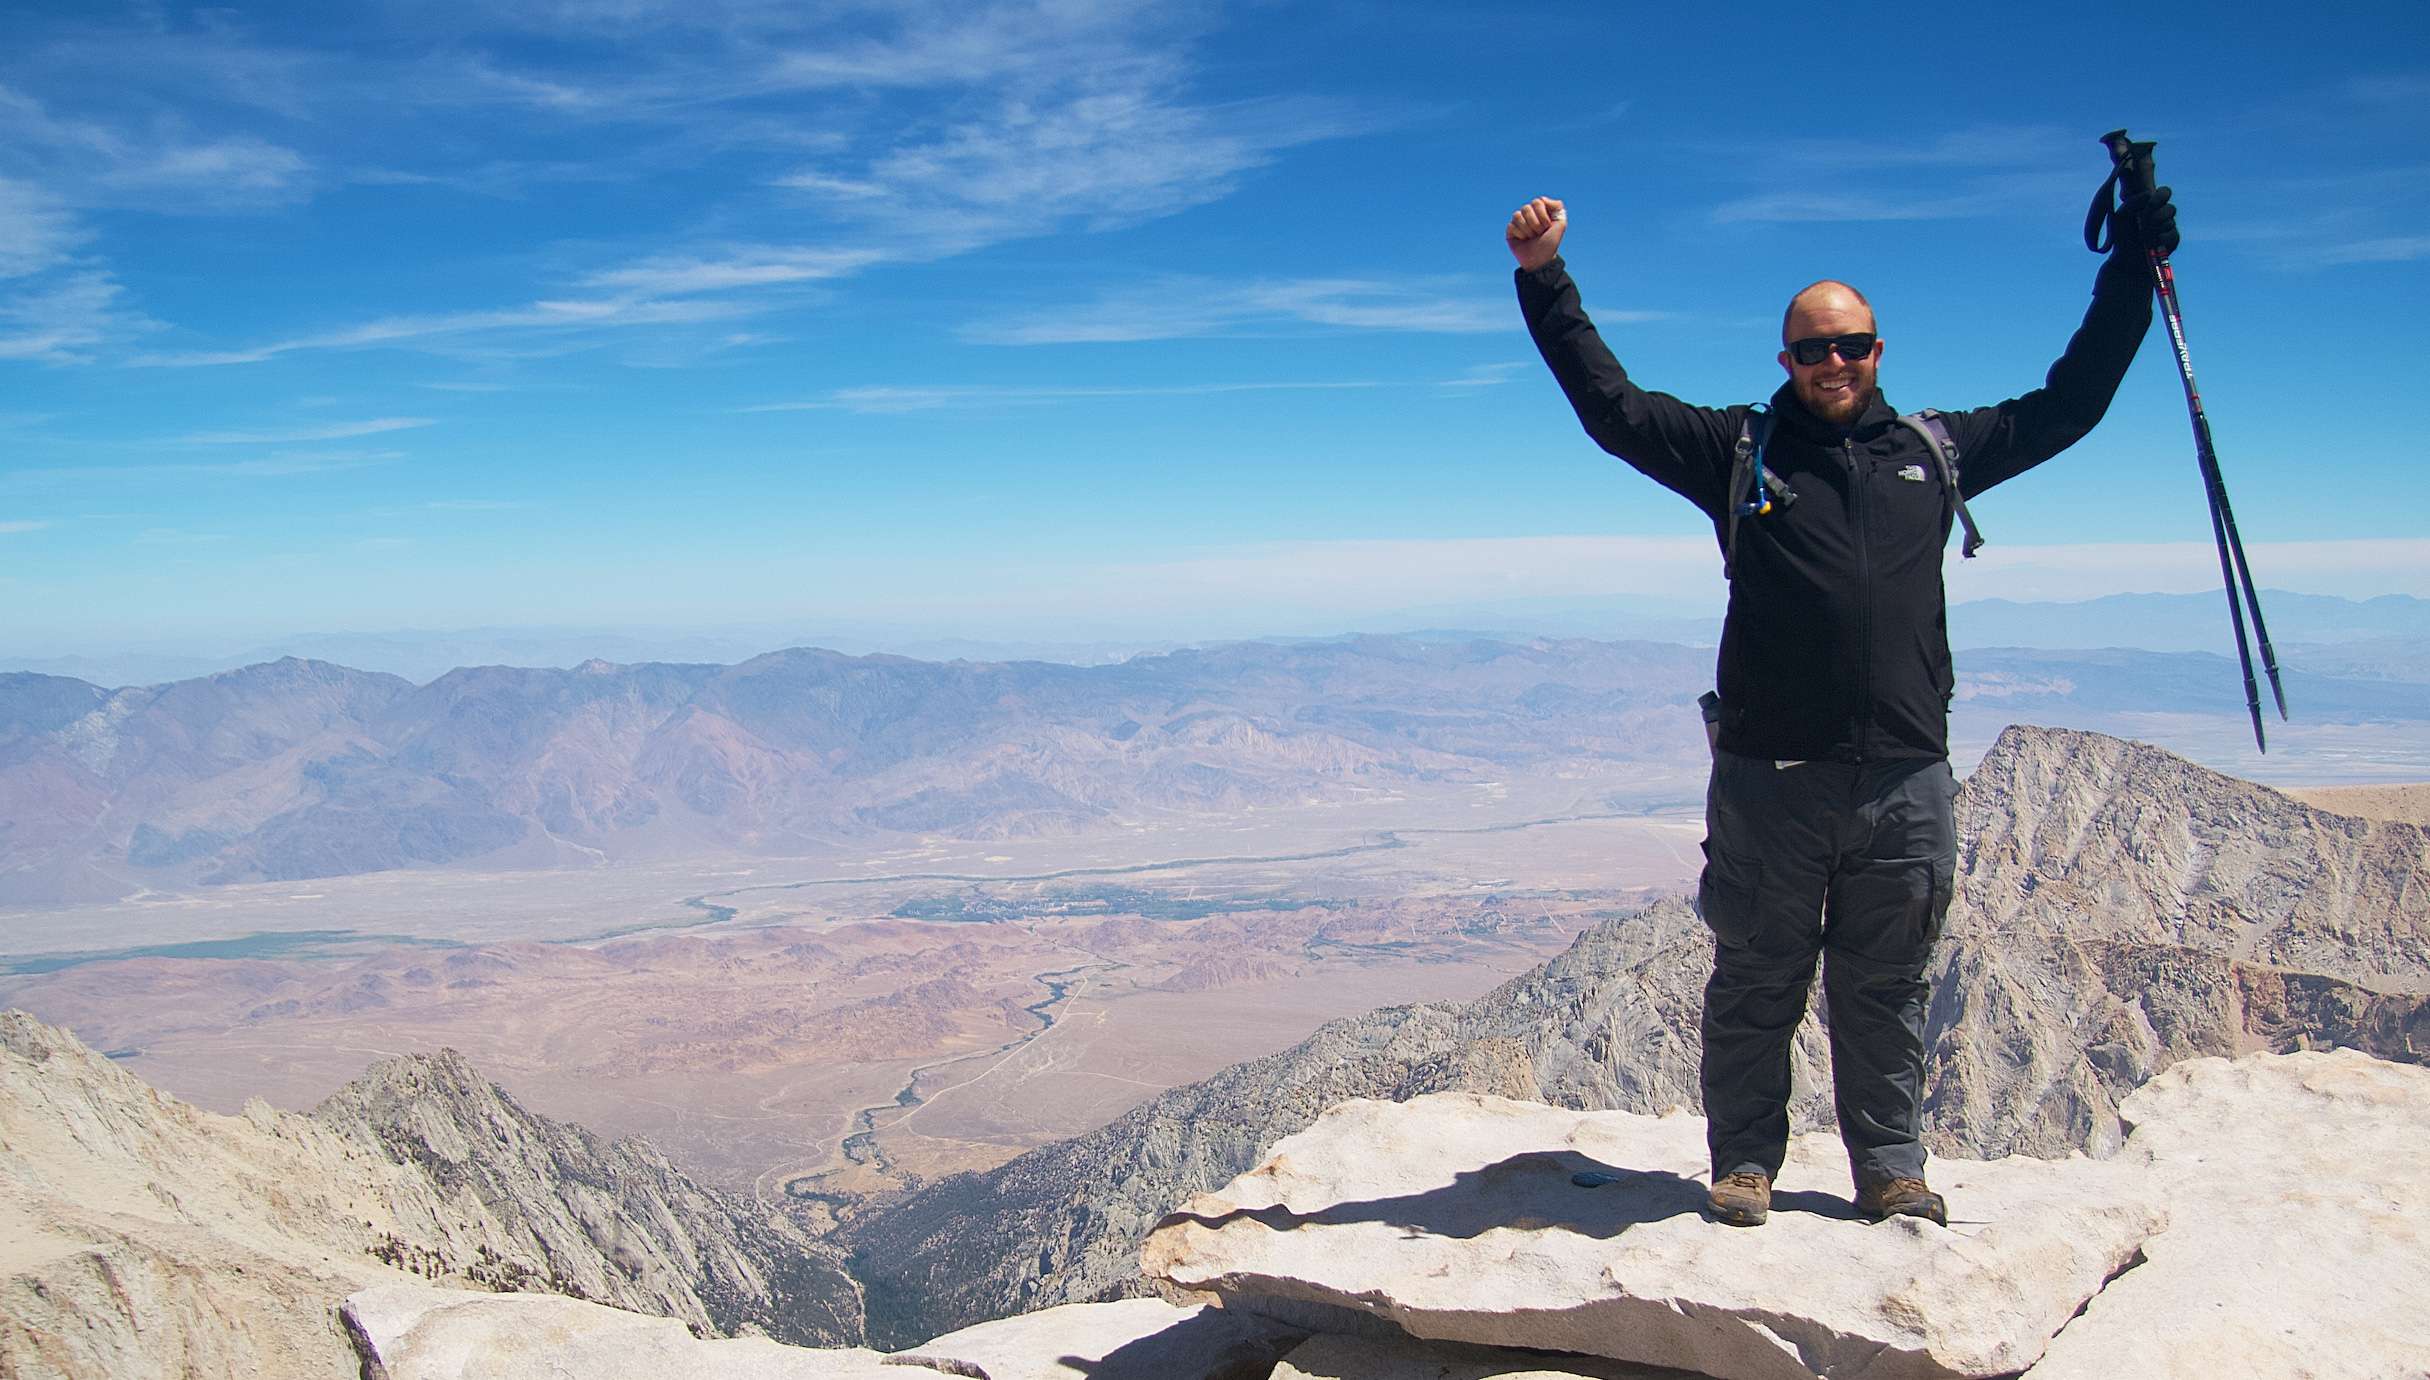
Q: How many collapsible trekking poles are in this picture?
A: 2